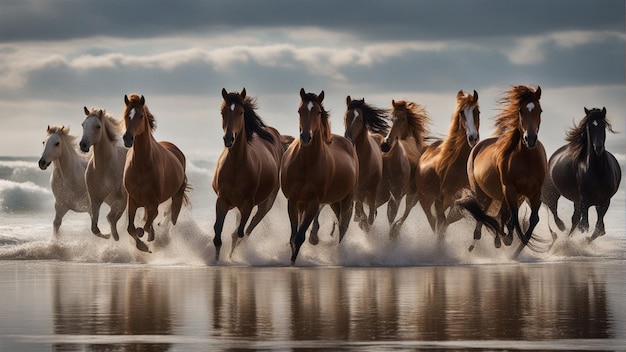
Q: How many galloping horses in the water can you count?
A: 10